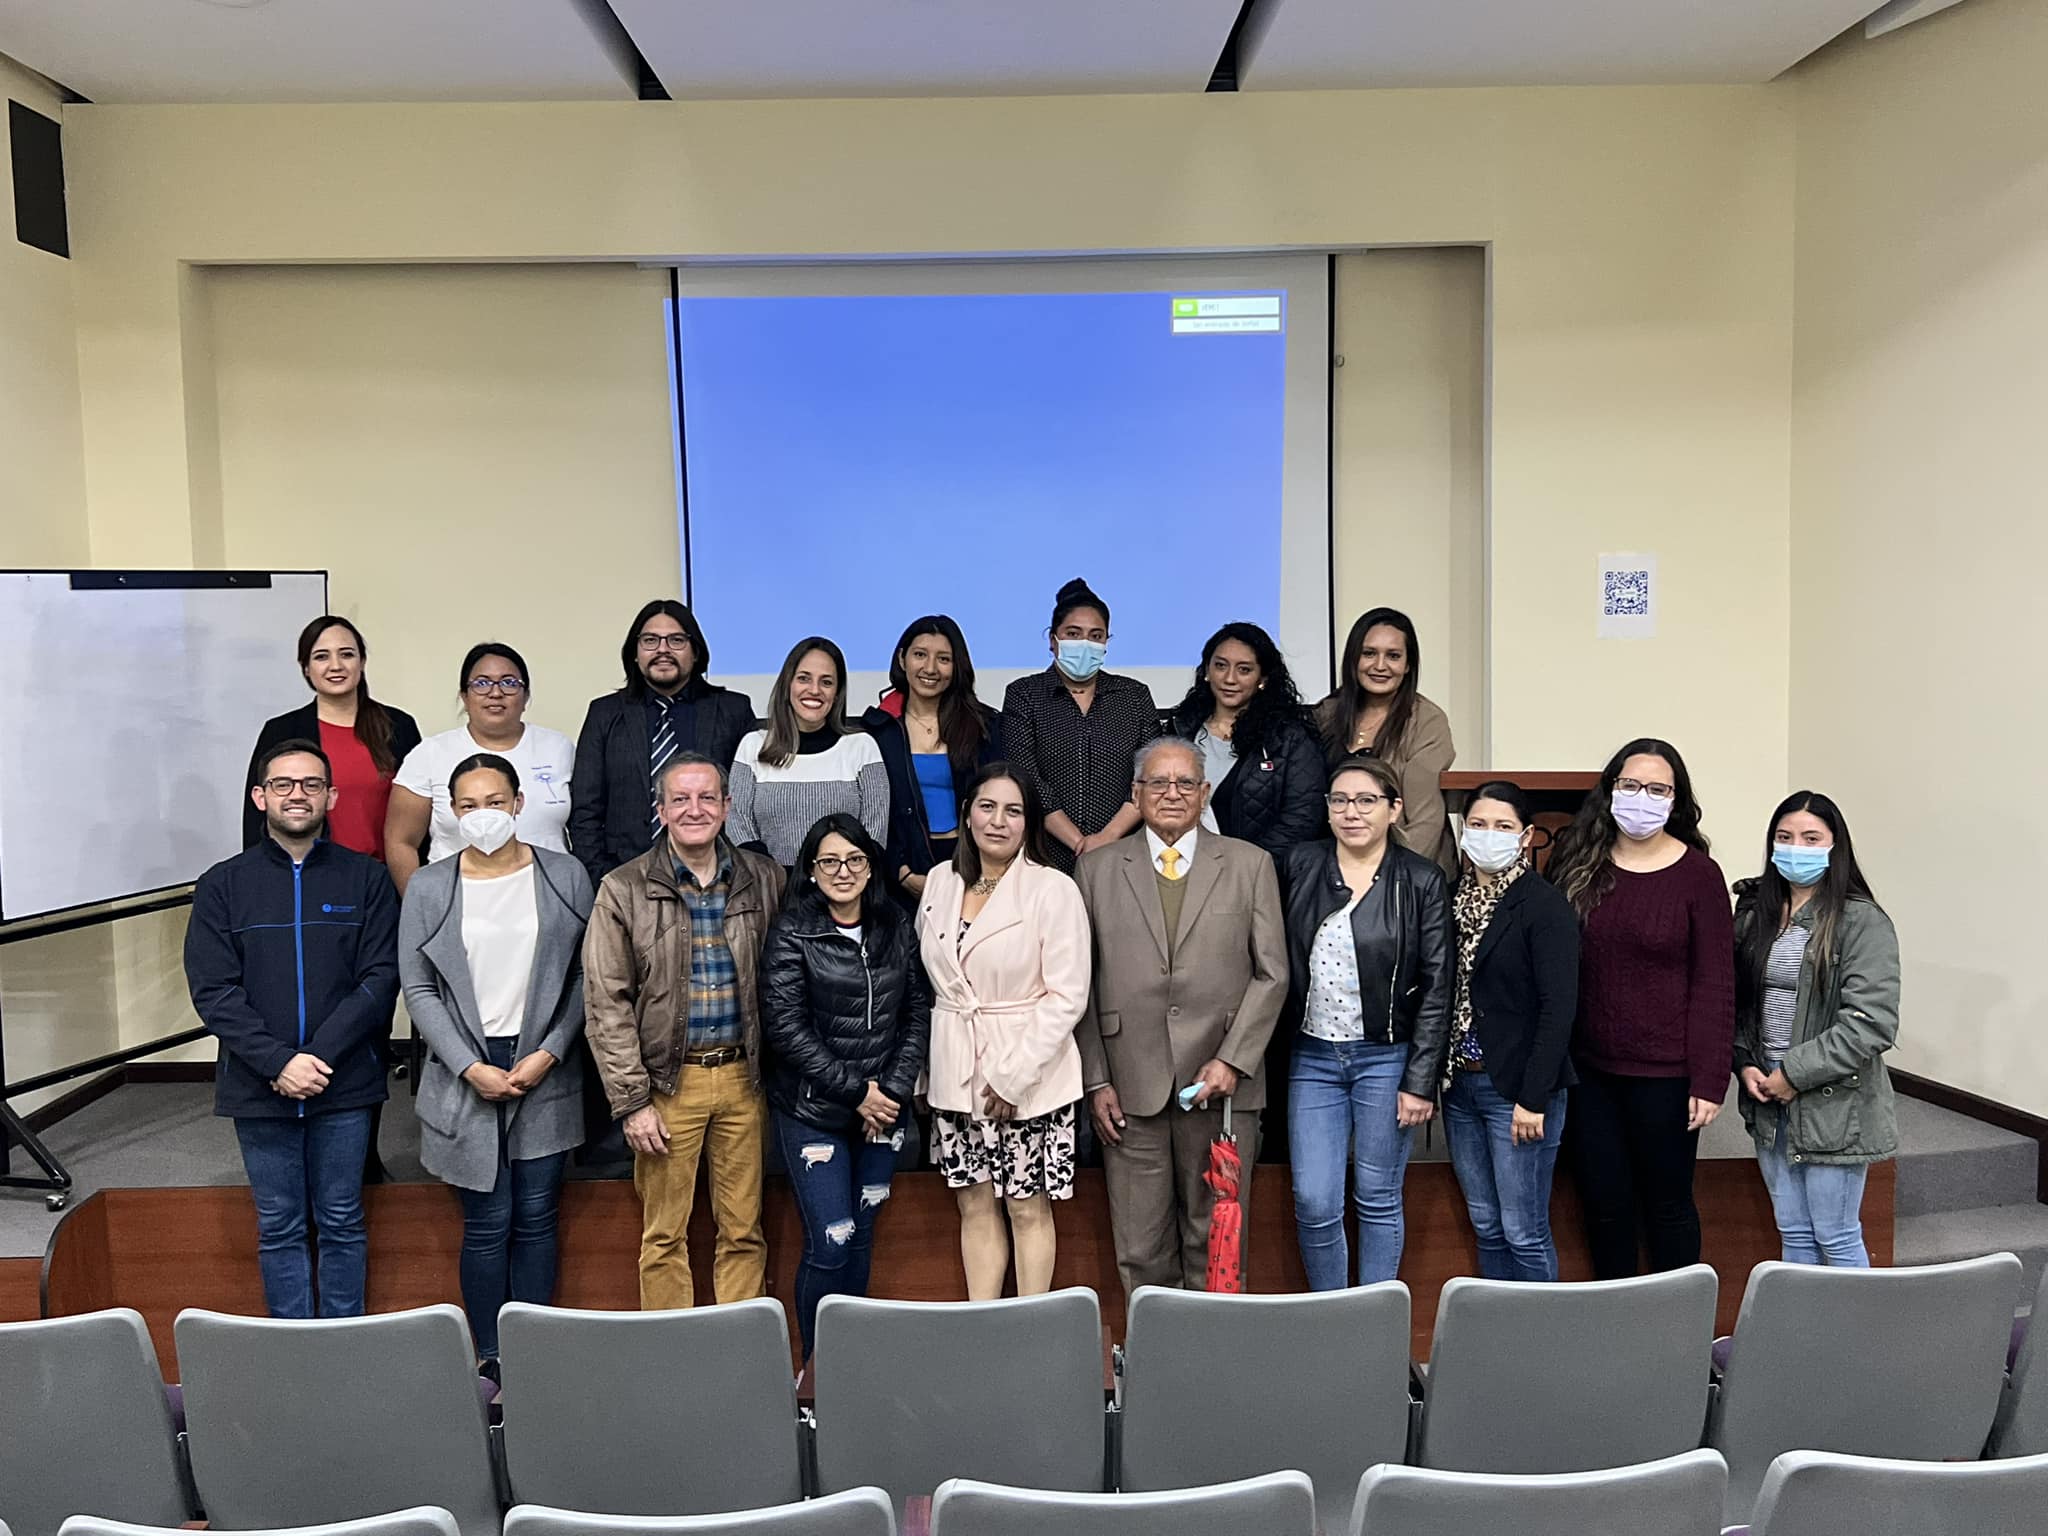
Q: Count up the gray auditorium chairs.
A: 13